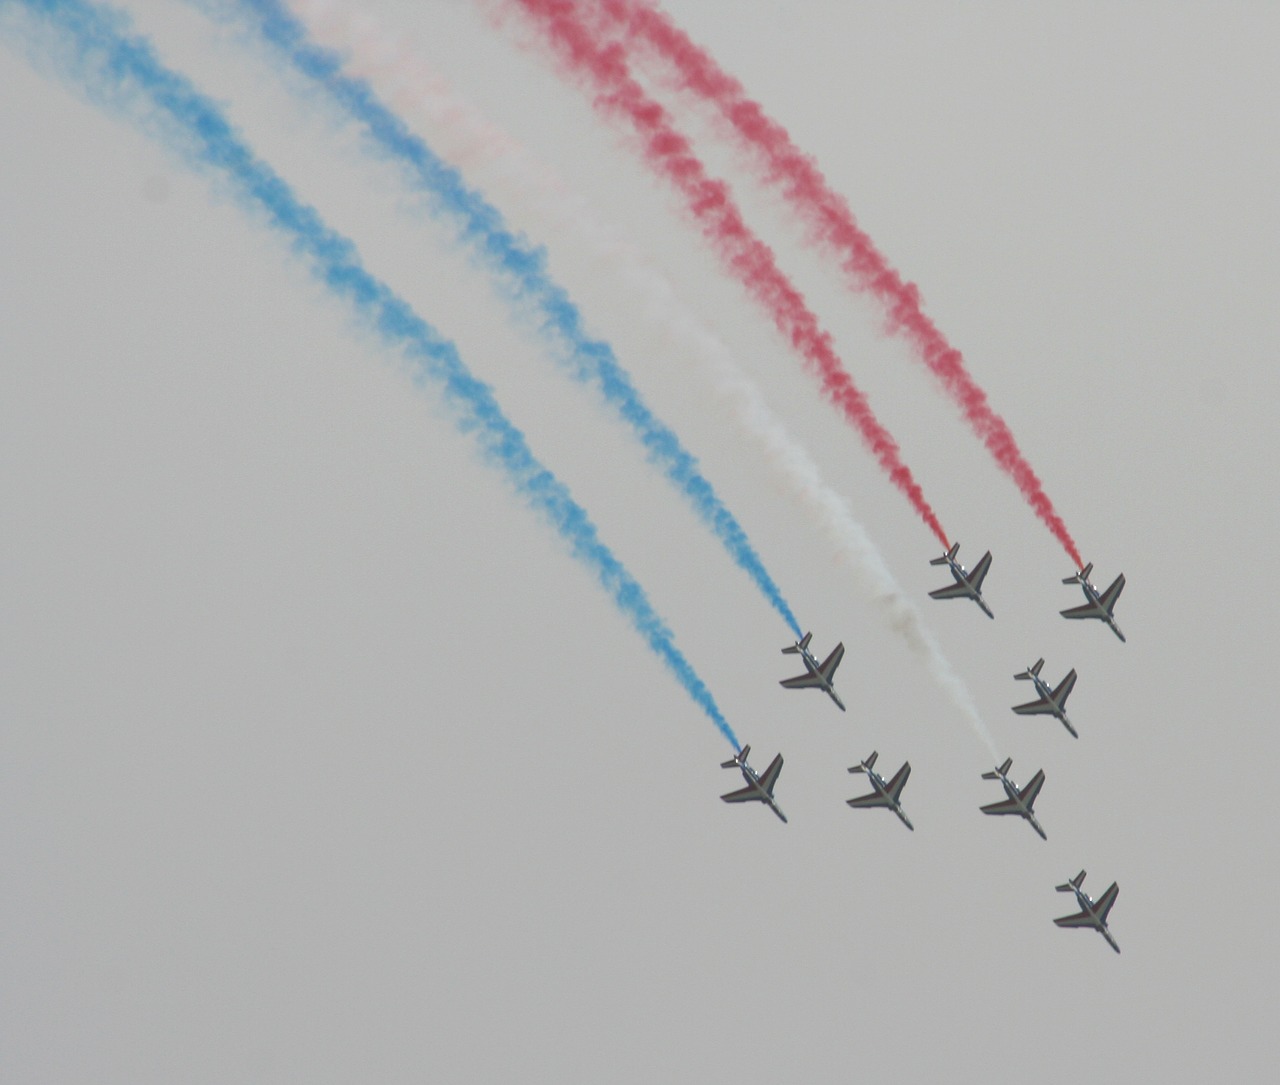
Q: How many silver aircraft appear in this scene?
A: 8